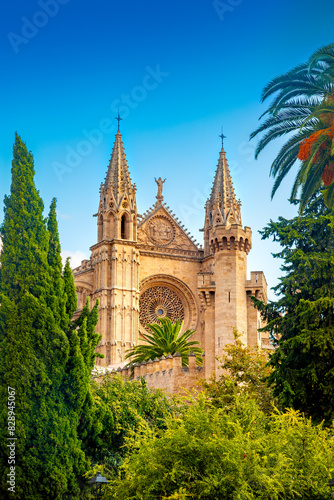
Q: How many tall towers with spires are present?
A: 2